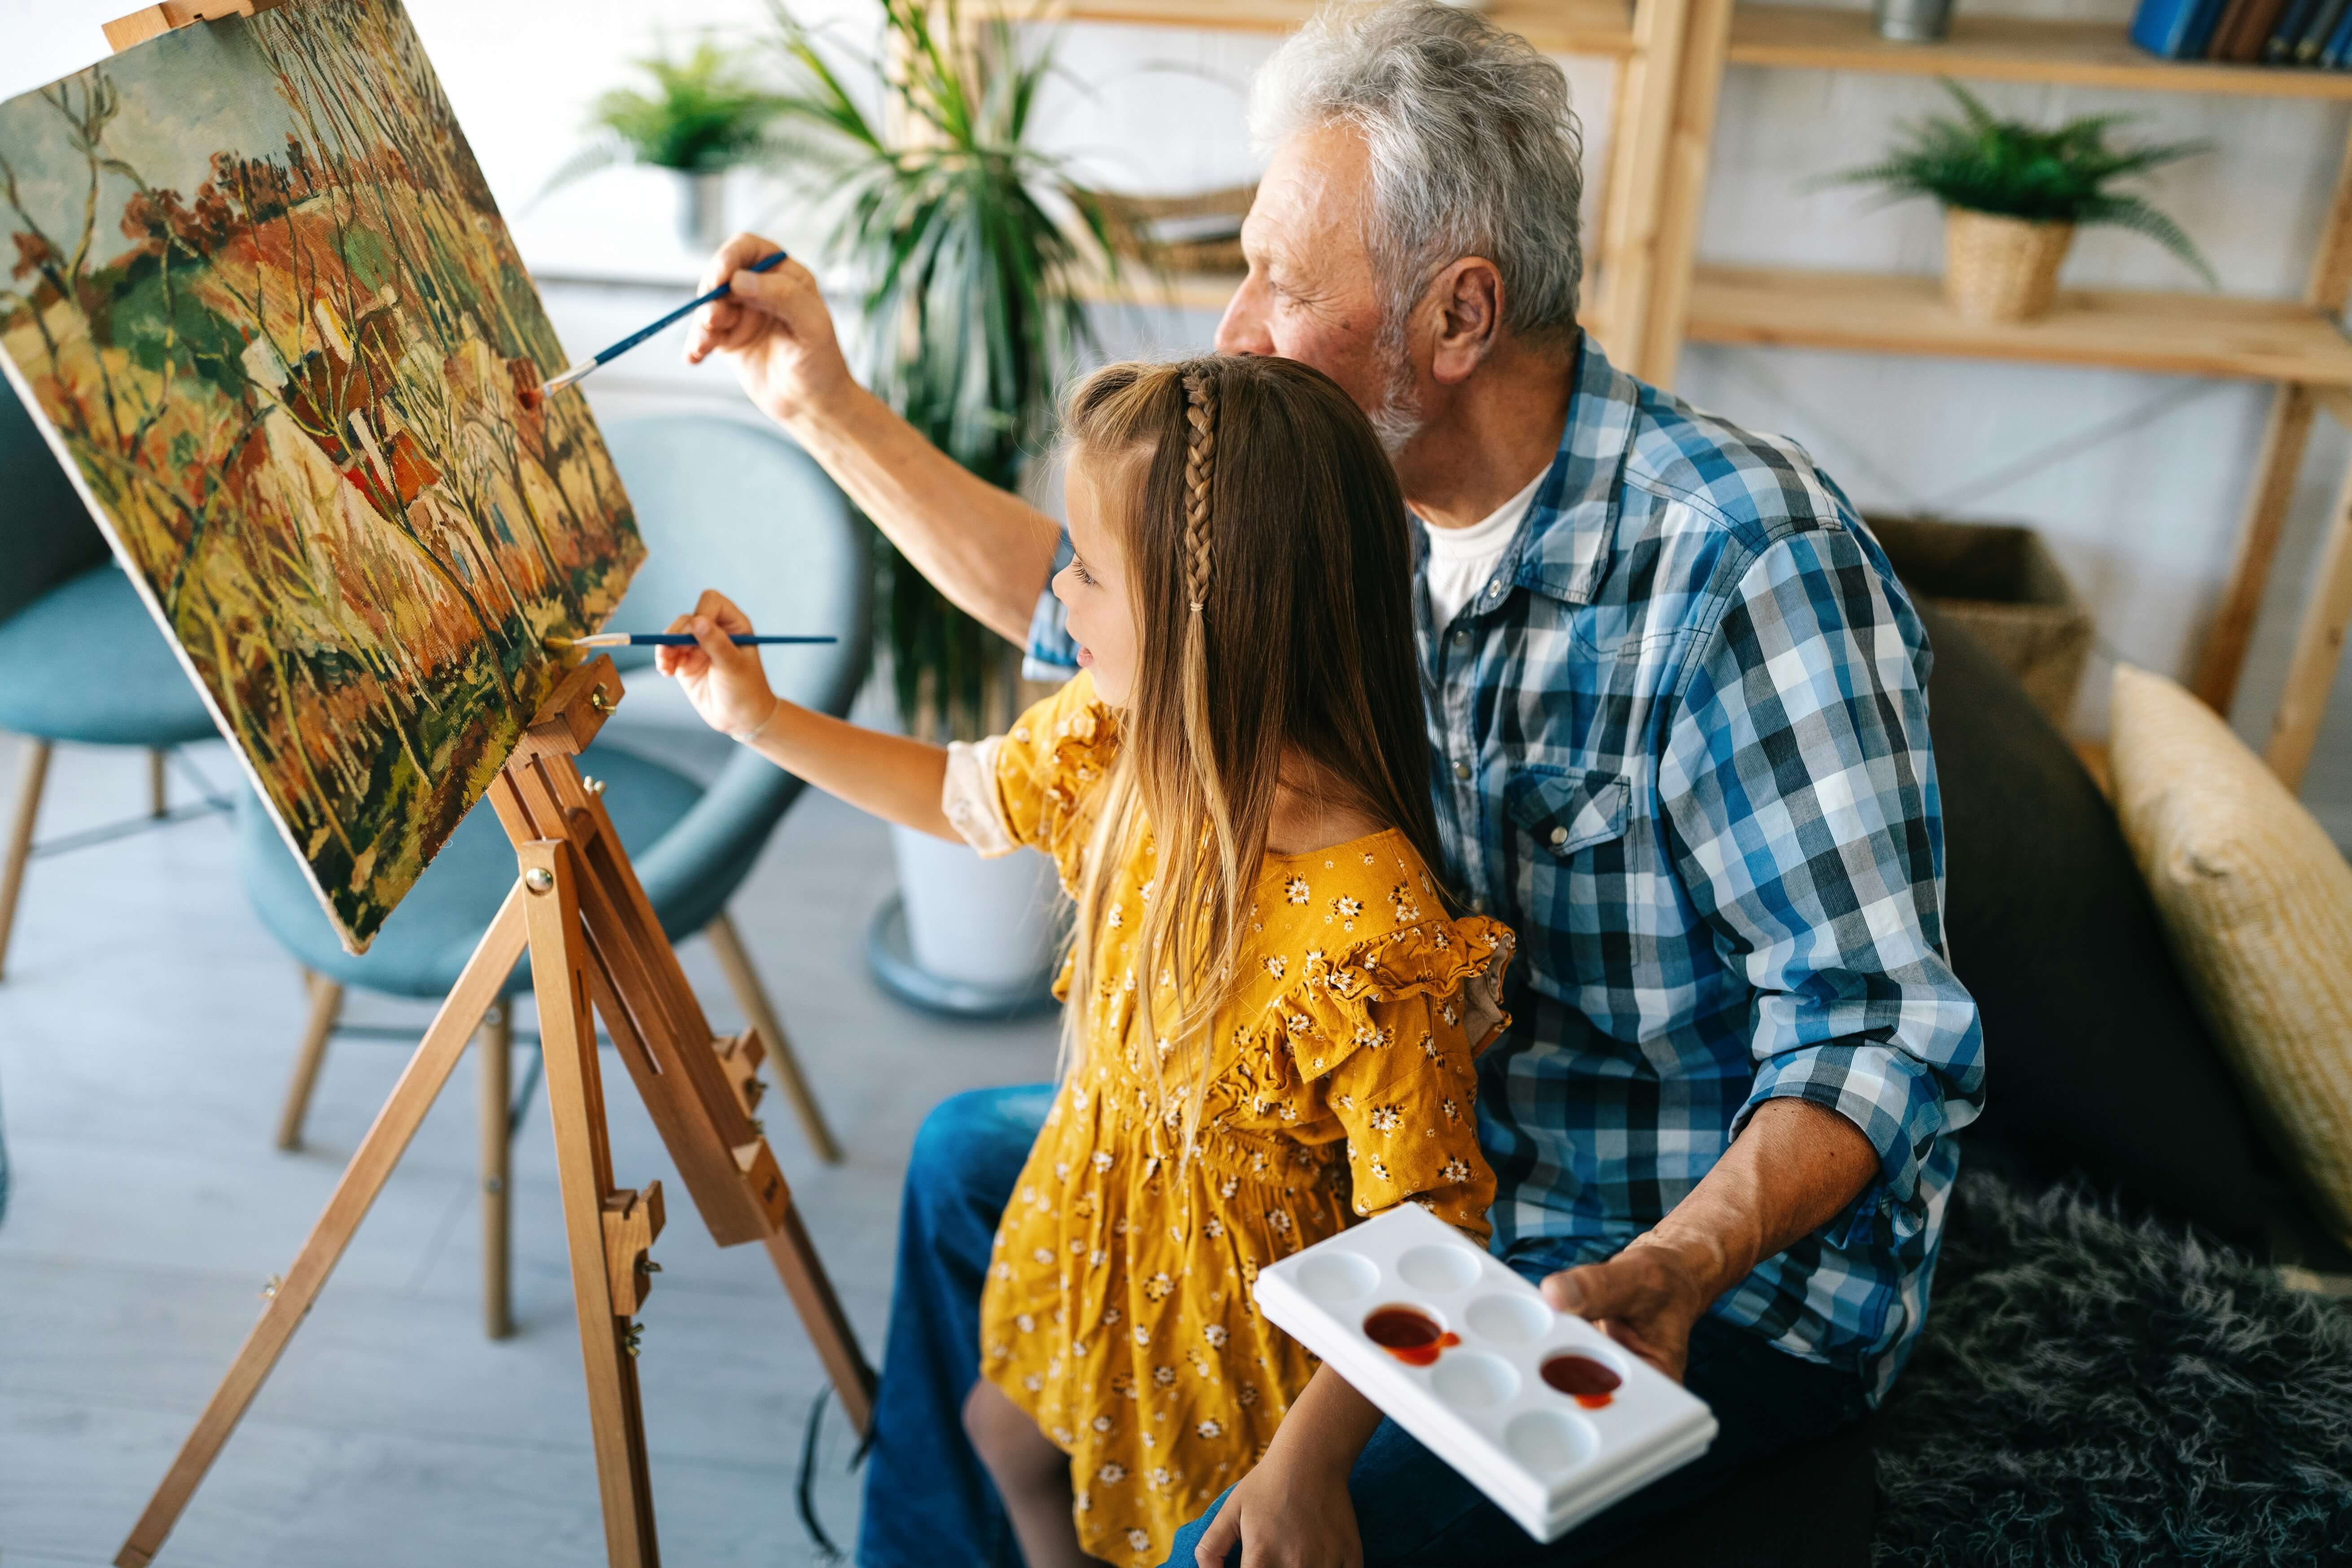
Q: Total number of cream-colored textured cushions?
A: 1